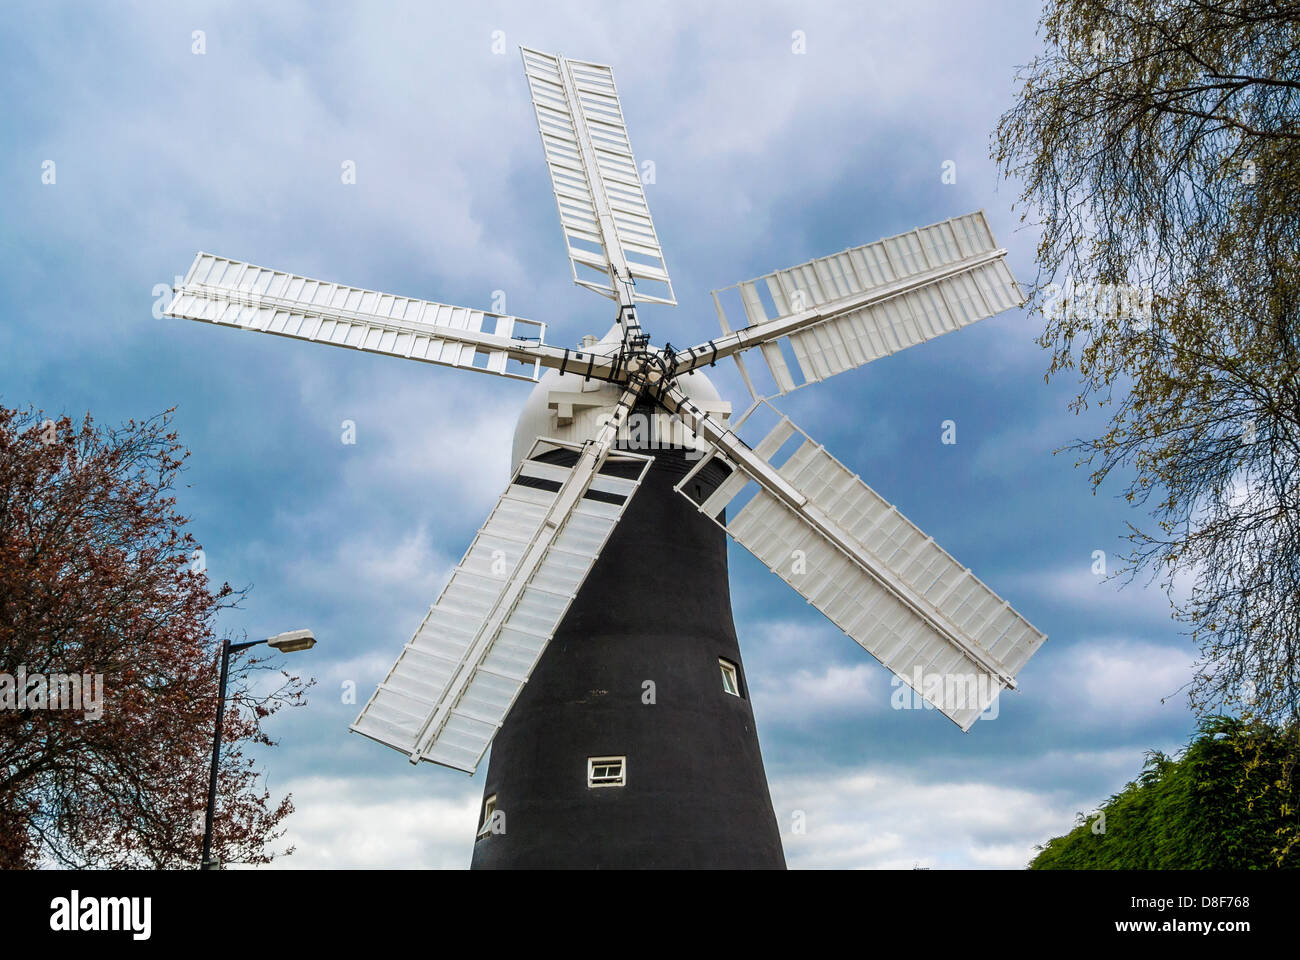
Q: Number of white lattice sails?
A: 5